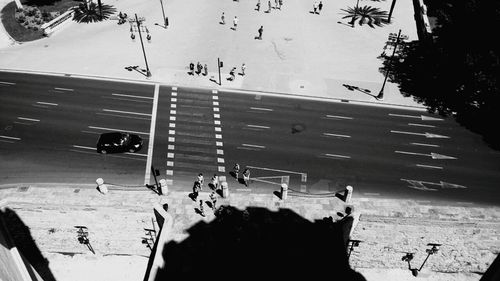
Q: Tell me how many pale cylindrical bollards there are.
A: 5